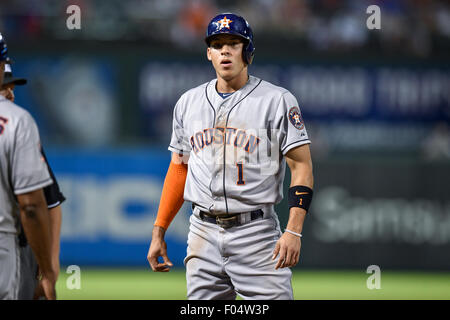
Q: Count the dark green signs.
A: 1